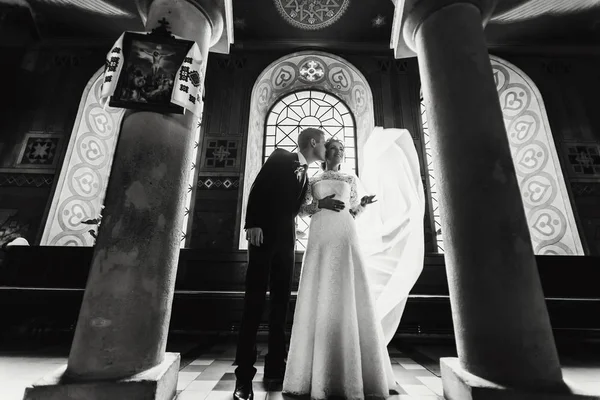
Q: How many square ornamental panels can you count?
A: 3